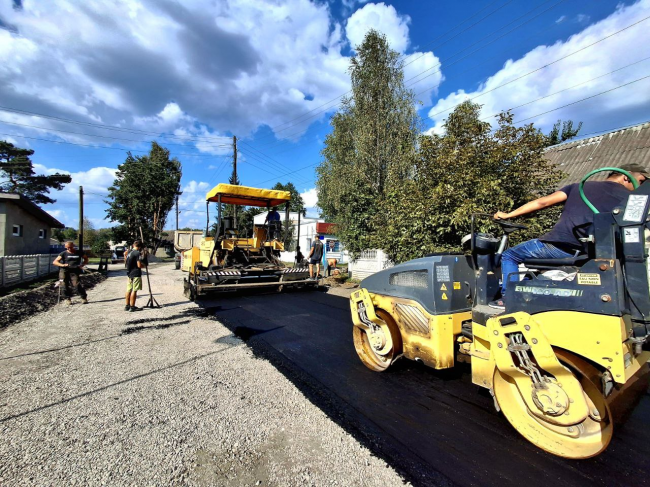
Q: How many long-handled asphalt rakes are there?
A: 1